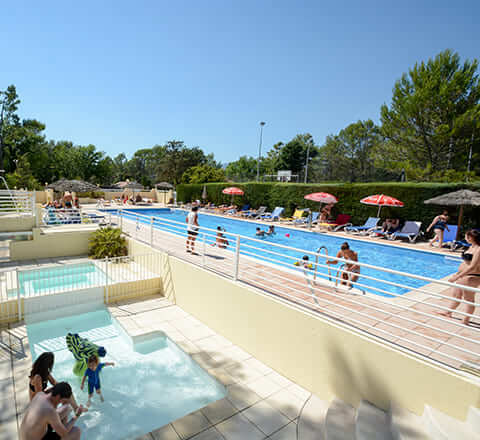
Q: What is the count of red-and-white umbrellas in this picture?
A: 3